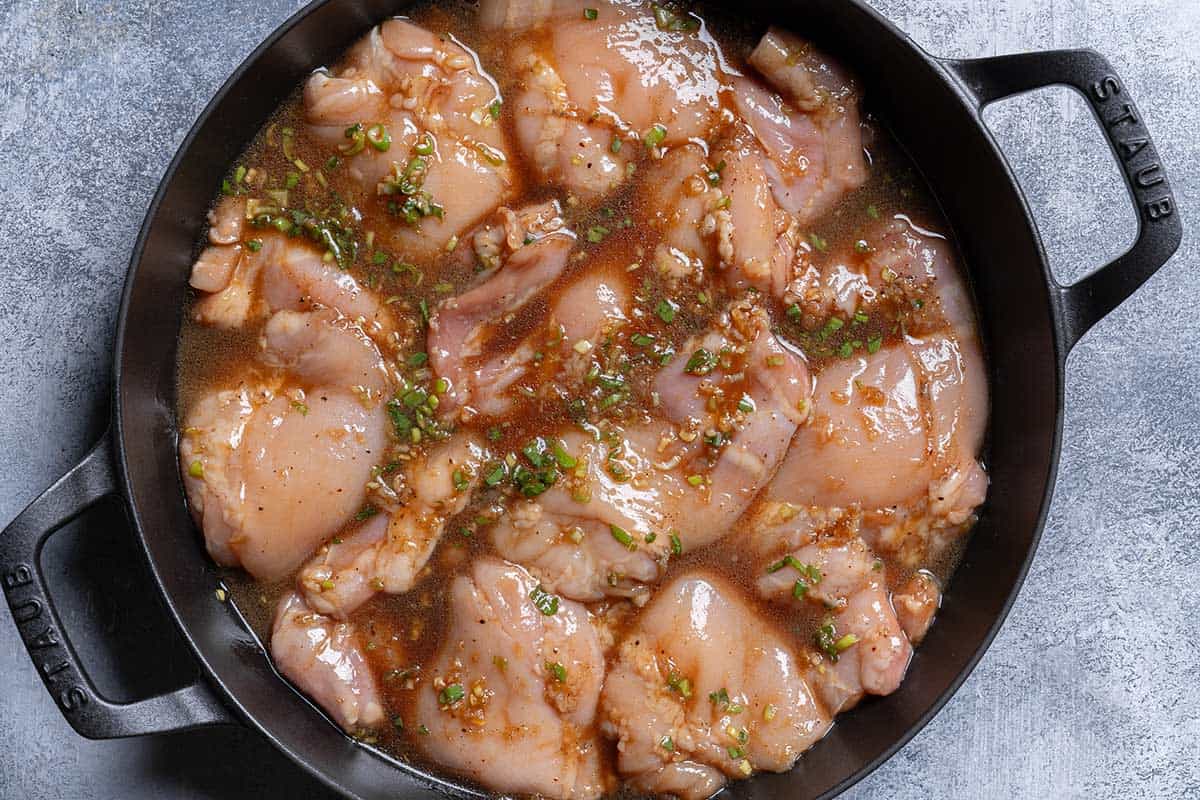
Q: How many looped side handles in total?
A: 2